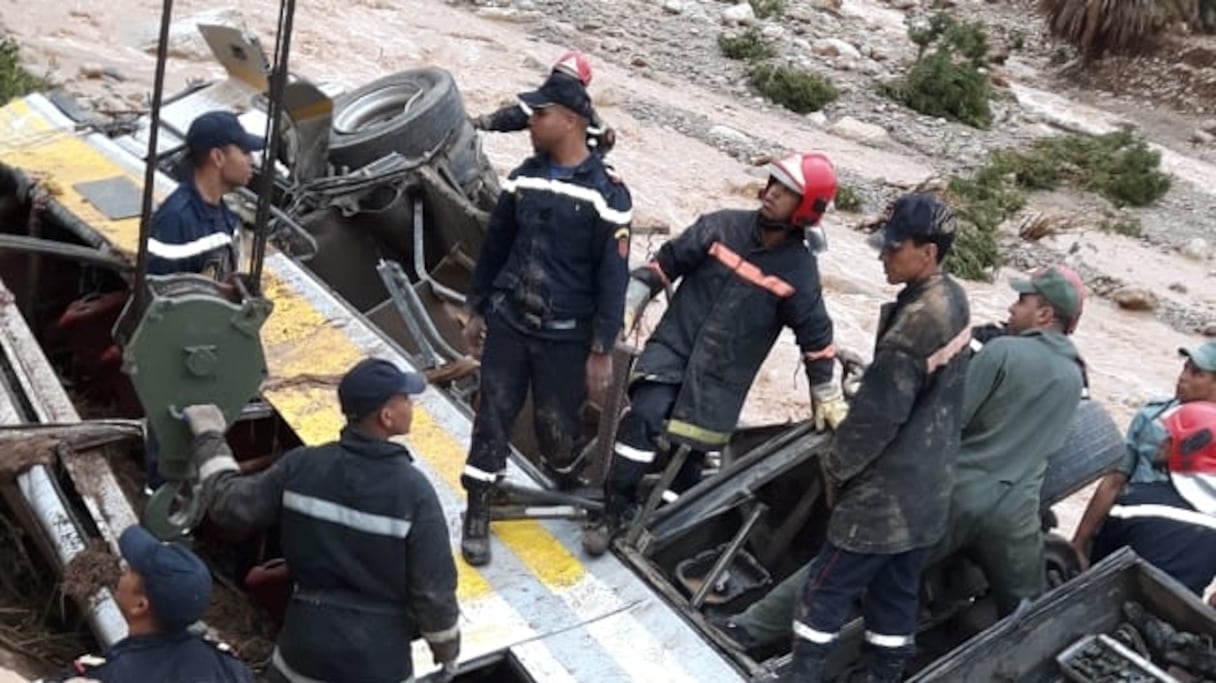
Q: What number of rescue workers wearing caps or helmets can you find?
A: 11